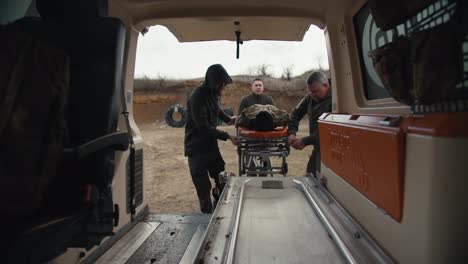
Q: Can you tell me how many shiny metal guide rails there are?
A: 2